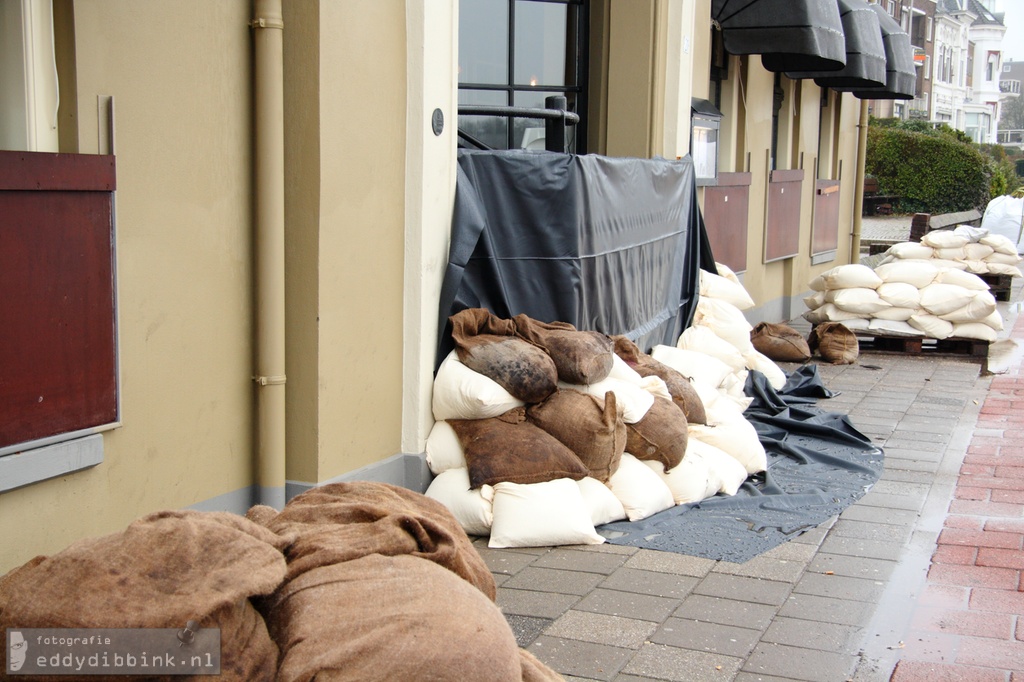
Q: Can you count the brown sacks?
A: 11